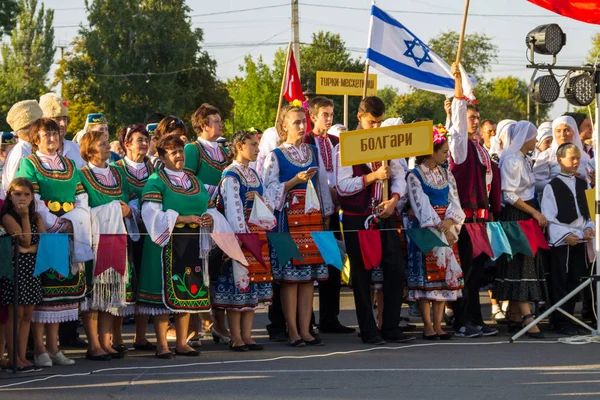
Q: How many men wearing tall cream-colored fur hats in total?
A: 2